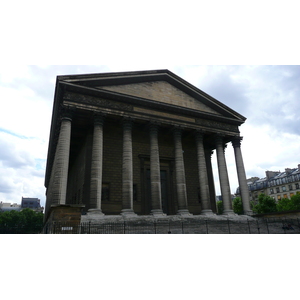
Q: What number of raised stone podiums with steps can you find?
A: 1